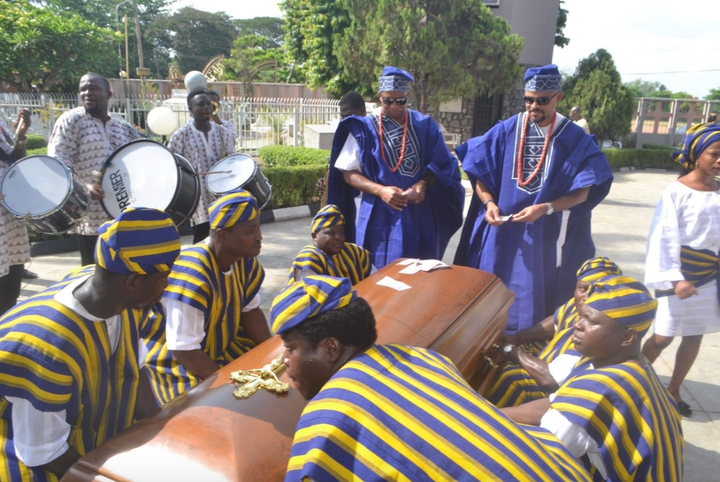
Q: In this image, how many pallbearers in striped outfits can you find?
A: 6